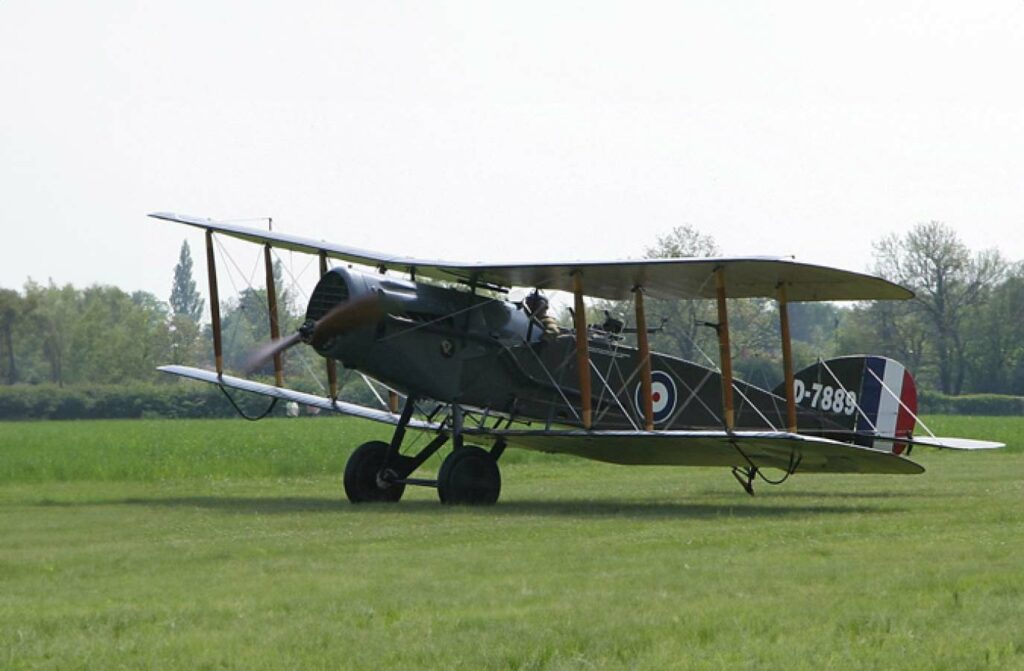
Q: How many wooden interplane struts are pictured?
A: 8